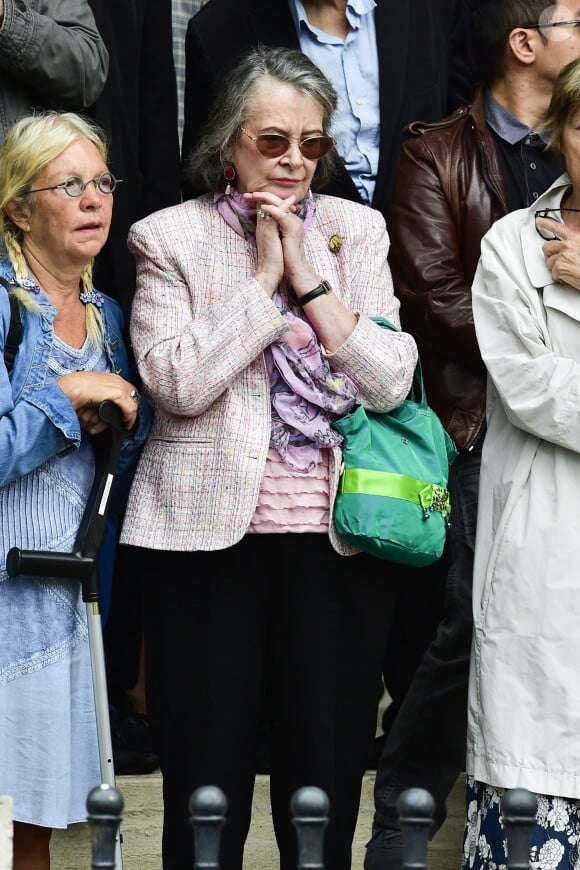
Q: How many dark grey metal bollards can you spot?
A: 5